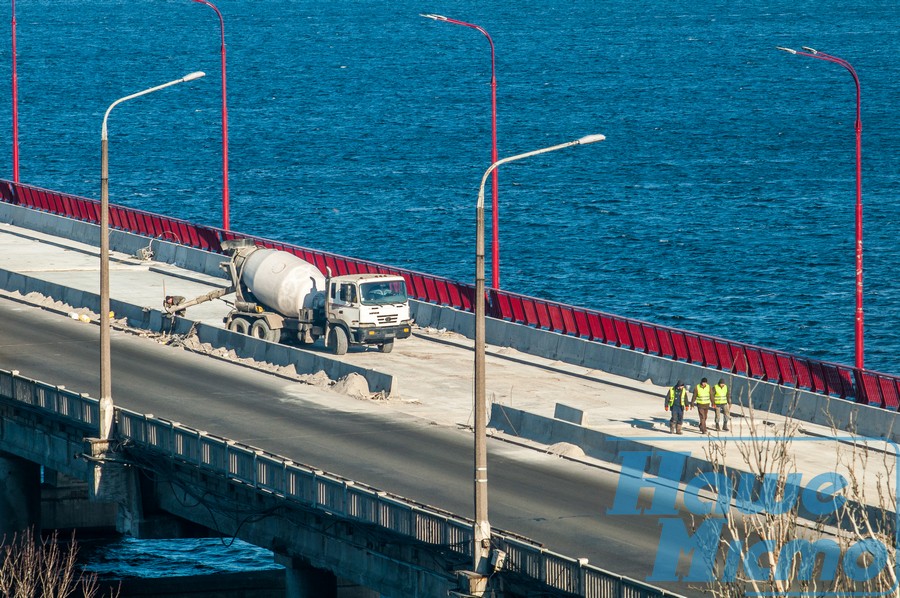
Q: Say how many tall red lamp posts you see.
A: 4